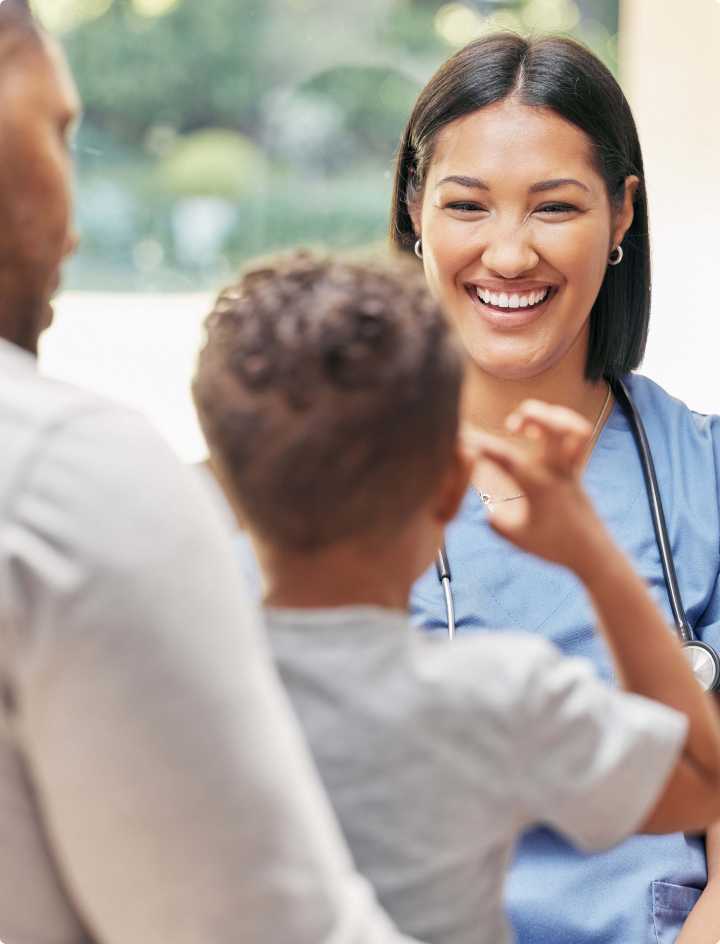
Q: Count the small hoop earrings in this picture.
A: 2